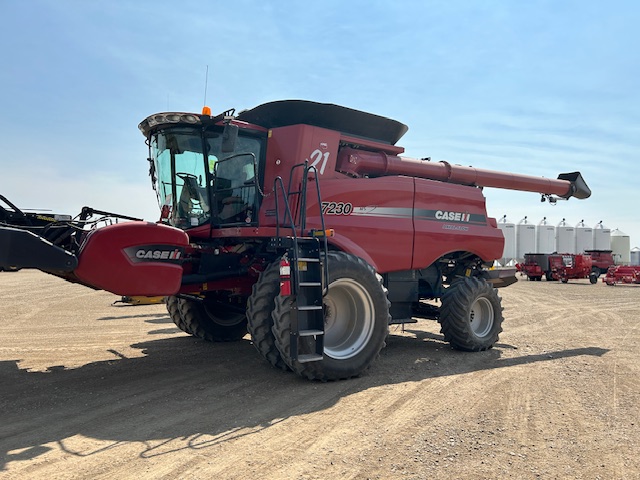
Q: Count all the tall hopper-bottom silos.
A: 6